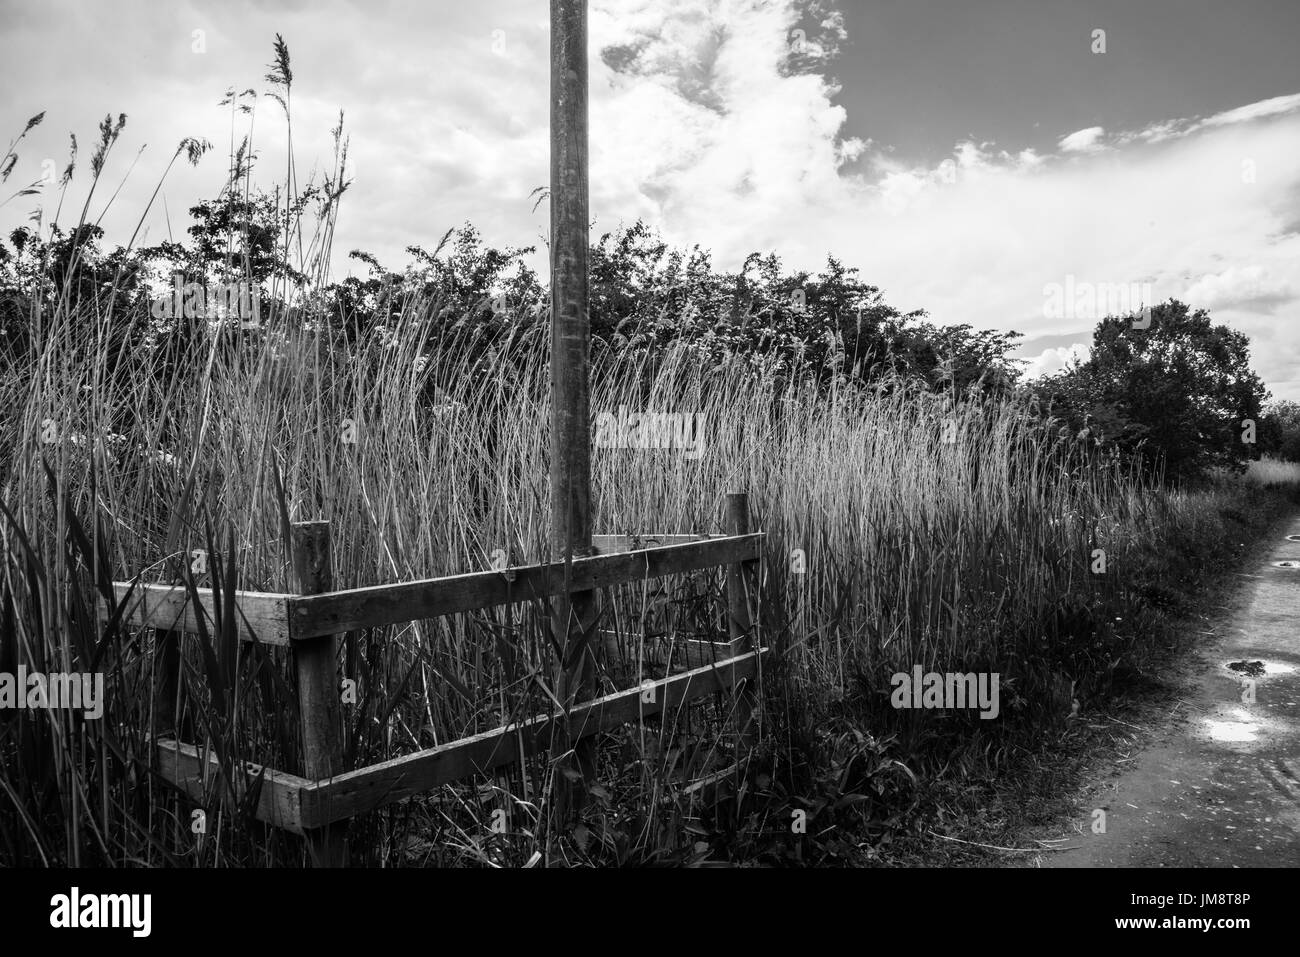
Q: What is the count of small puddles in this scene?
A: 4